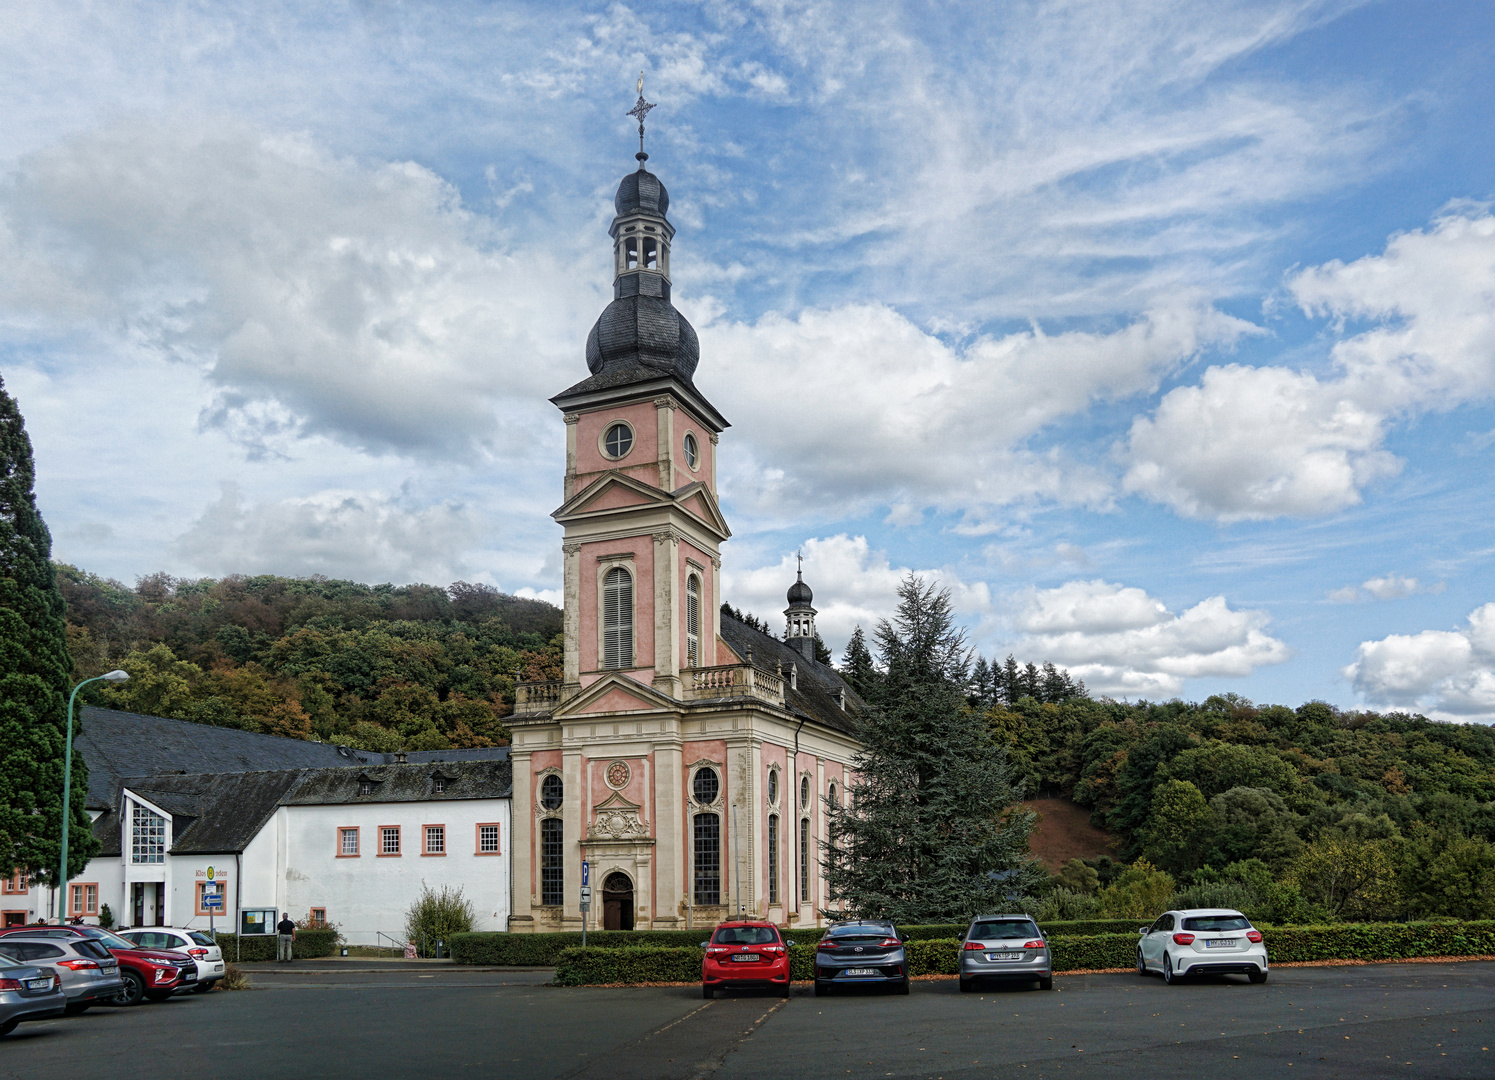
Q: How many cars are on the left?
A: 4